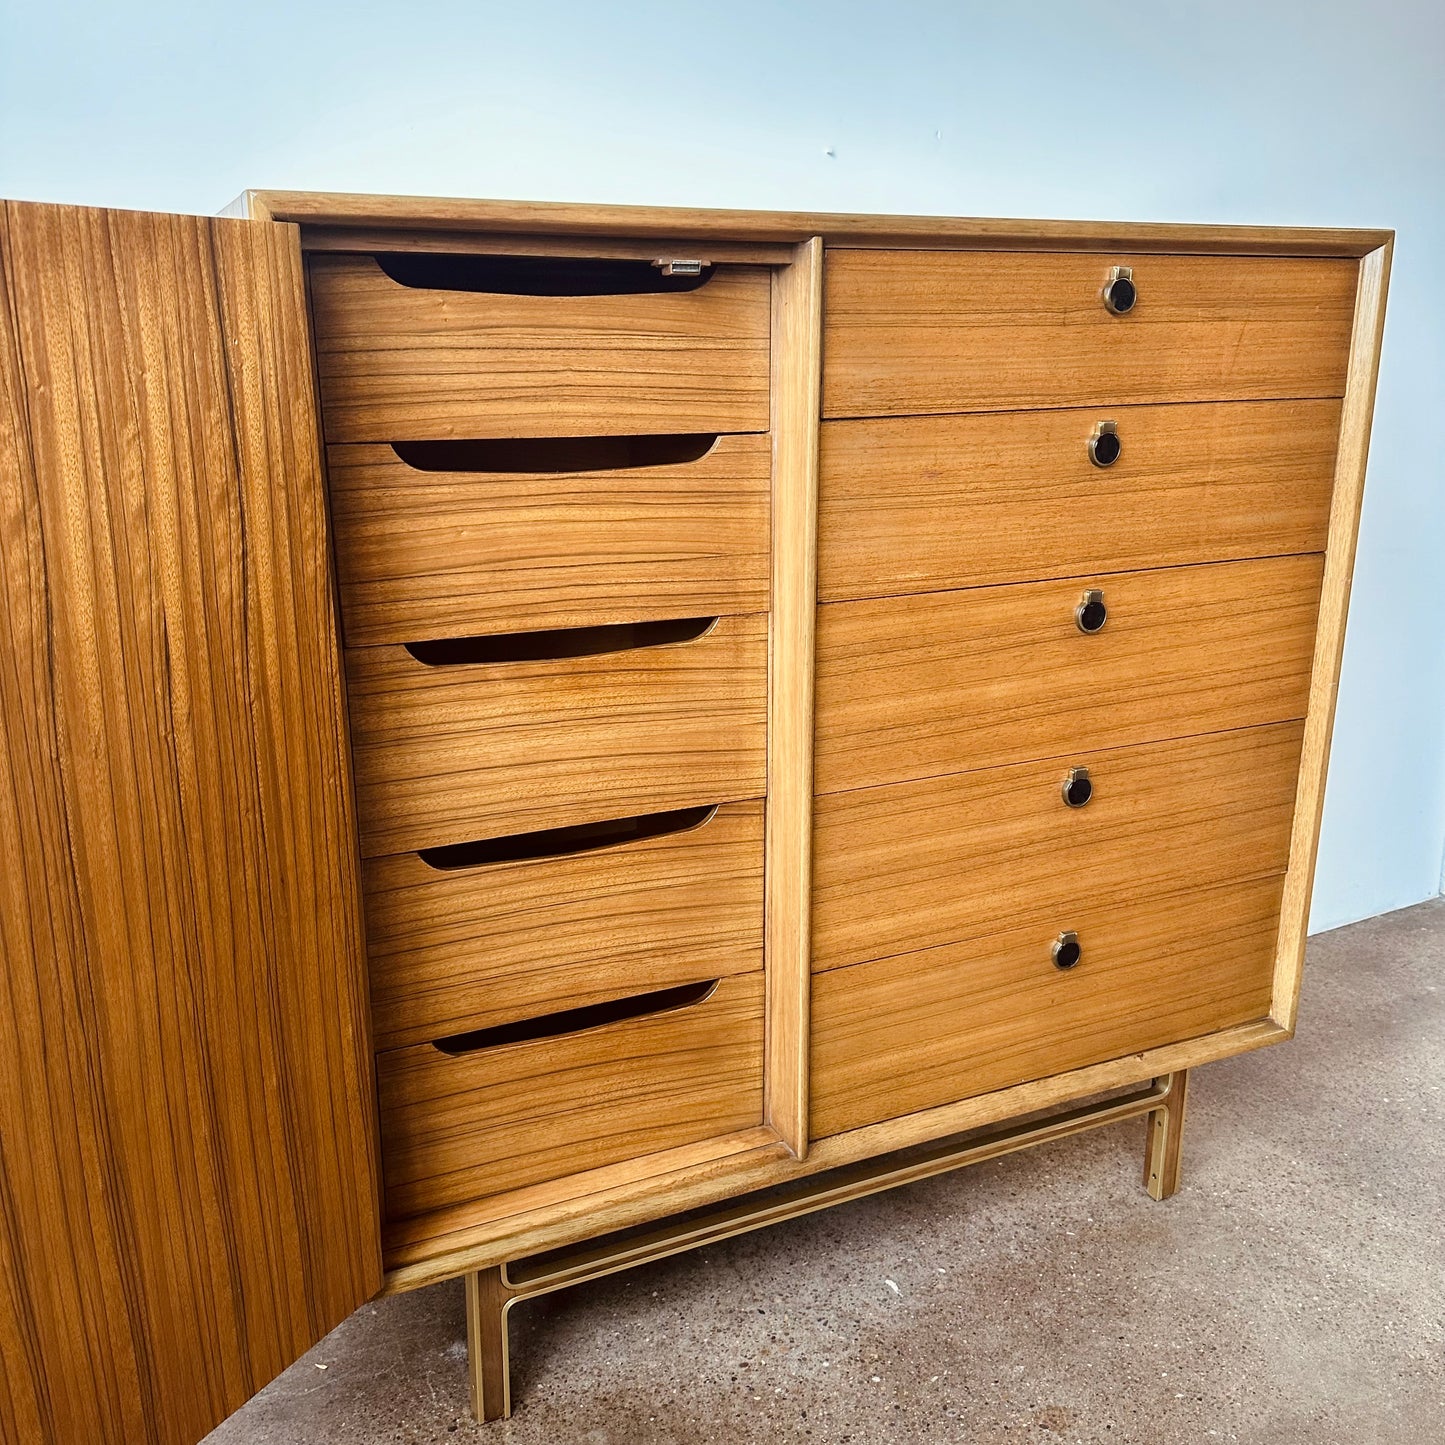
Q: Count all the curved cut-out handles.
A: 5